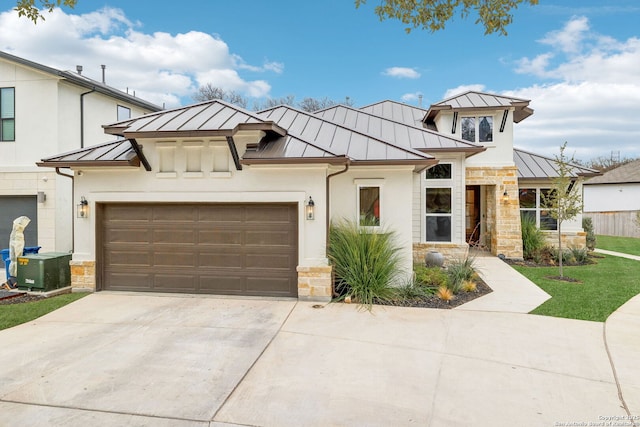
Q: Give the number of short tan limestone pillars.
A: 2